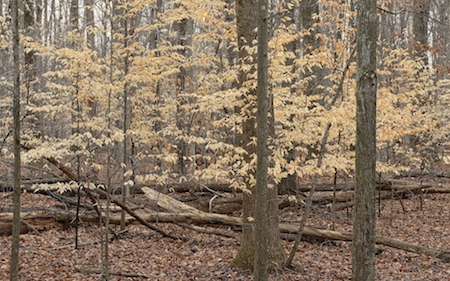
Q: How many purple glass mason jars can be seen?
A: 0